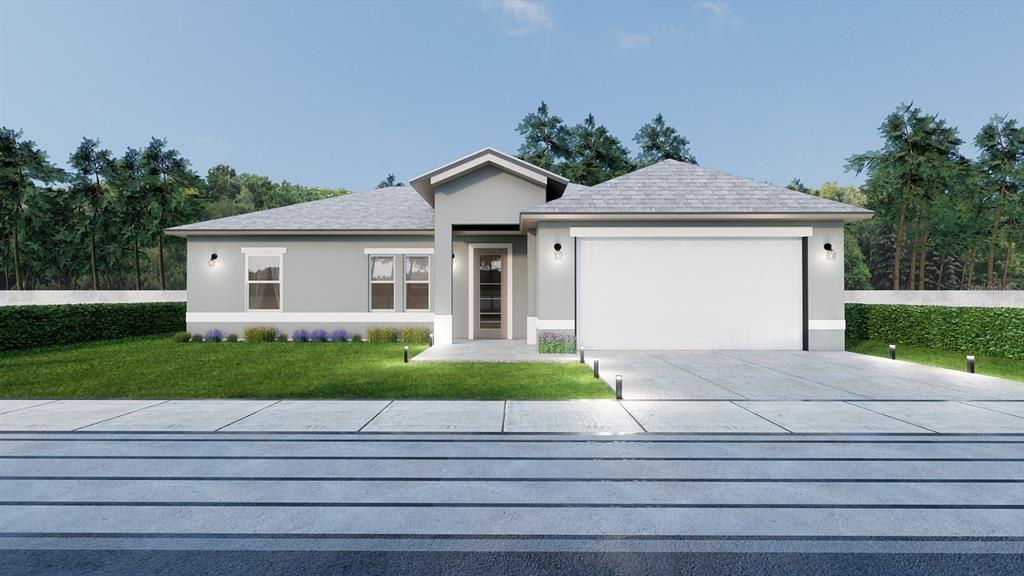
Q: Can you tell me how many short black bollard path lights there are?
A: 7